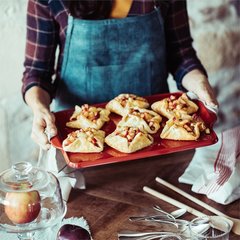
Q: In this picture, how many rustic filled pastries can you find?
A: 7